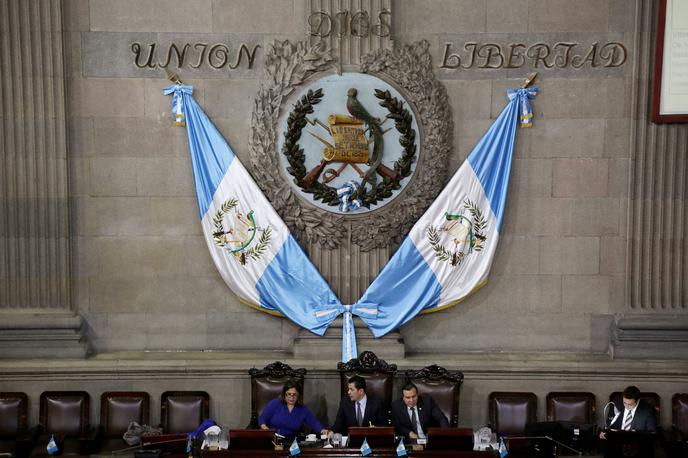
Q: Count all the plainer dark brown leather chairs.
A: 8